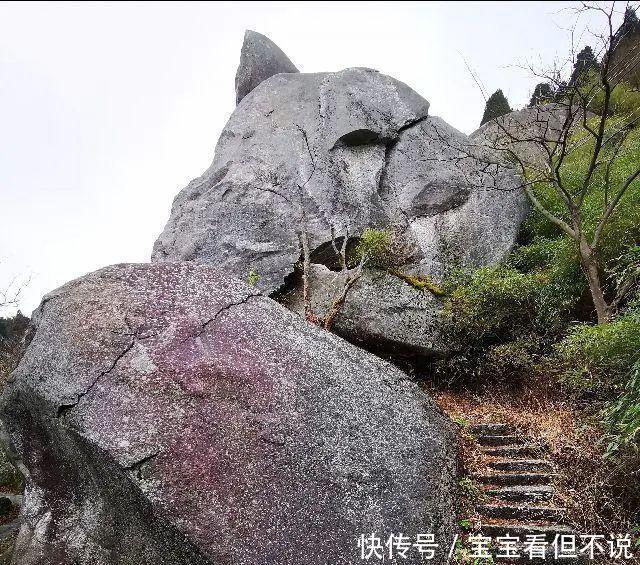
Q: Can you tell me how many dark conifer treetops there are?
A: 4